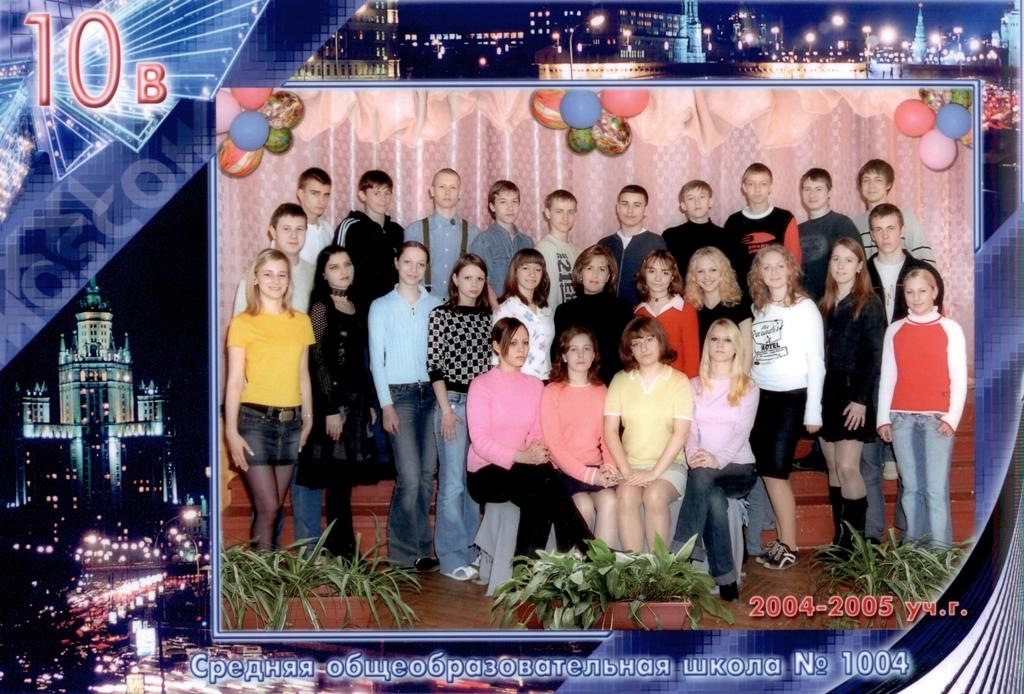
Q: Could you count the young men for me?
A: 12